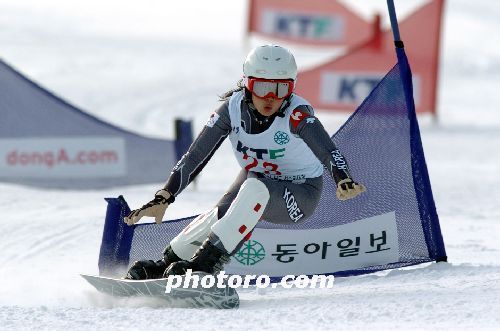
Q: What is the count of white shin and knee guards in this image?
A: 2